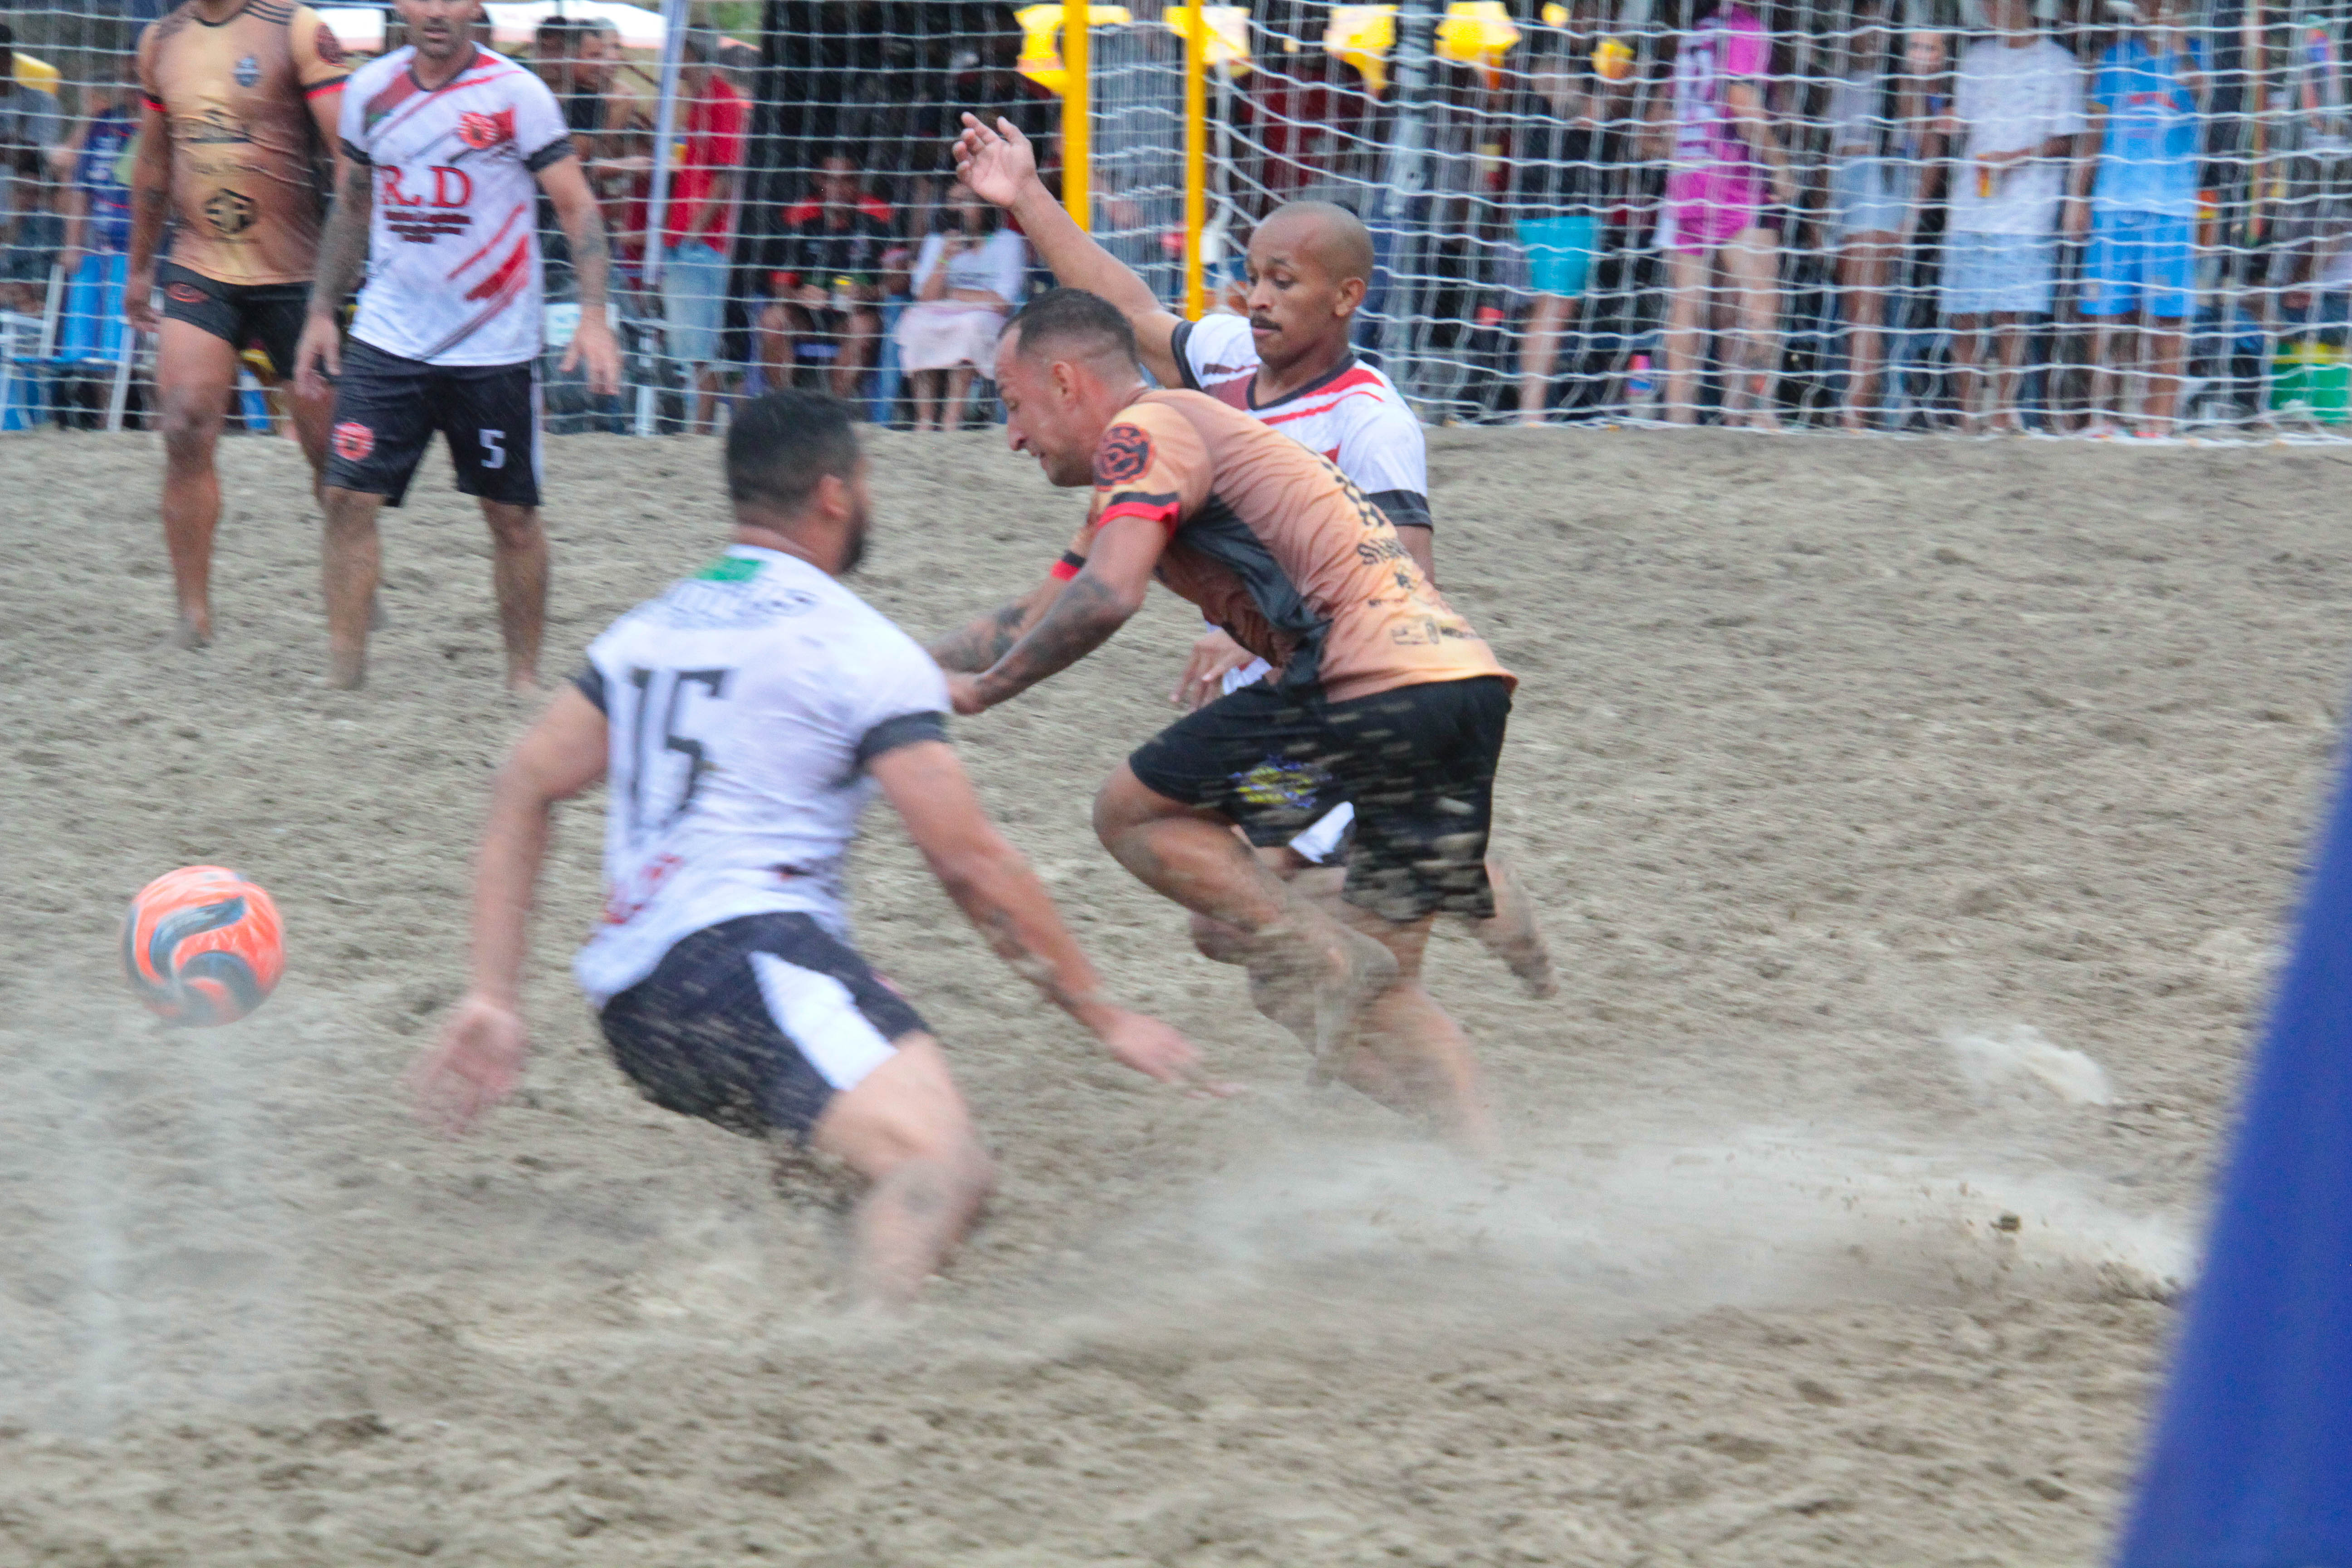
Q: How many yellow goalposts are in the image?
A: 2